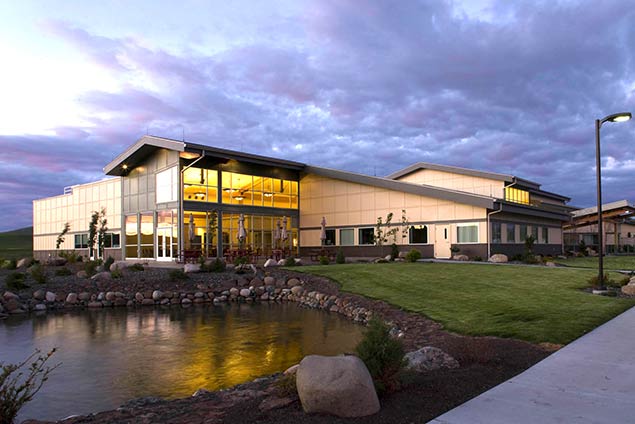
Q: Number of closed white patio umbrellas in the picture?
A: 5